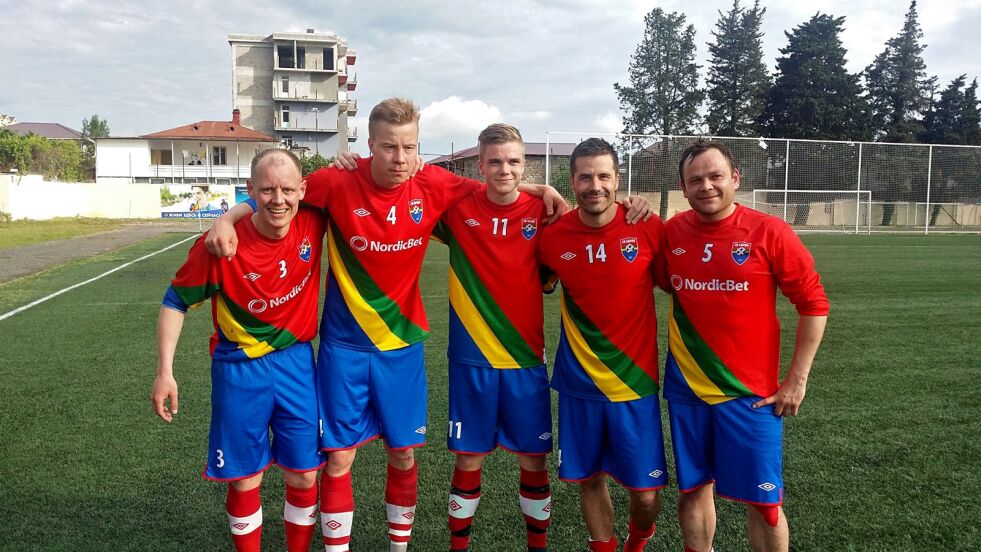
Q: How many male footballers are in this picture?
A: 5